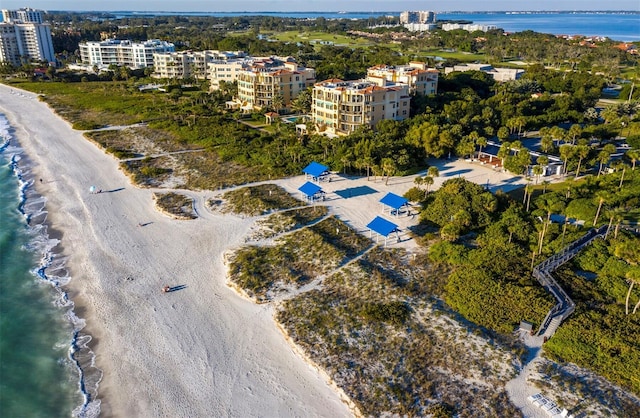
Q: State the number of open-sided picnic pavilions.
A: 4